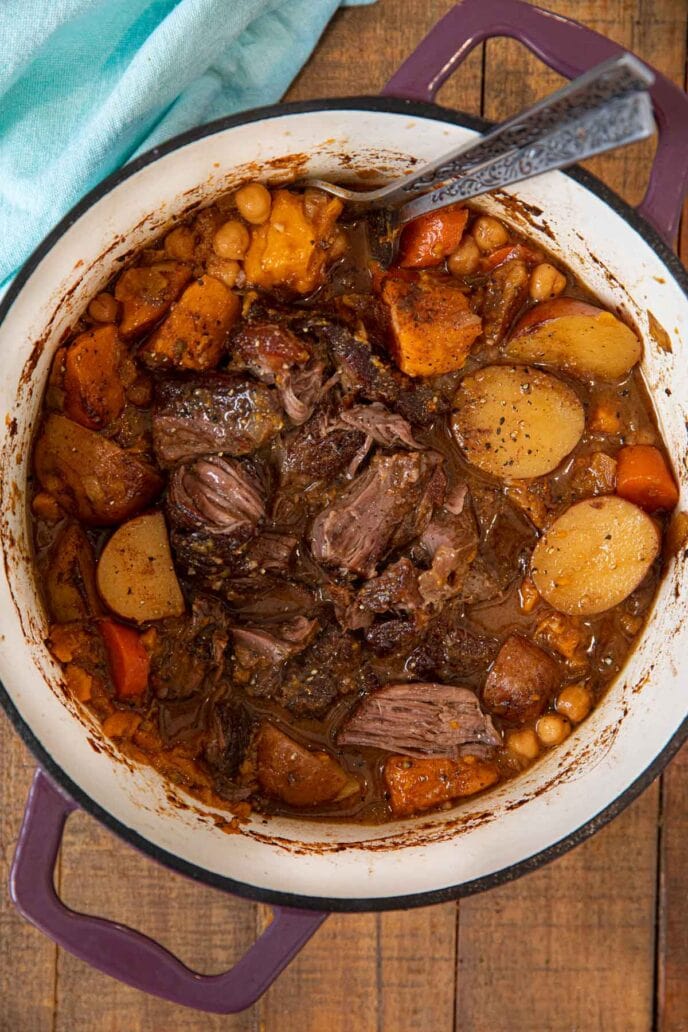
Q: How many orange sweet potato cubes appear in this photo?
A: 6